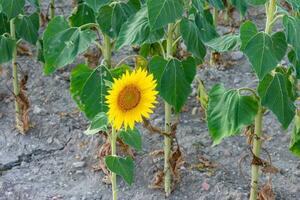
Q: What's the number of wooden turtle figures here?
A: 0